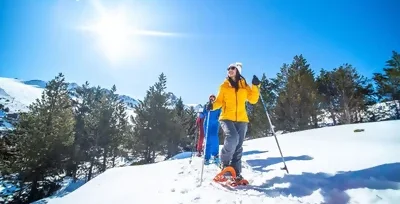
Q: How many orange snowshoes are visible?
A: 2